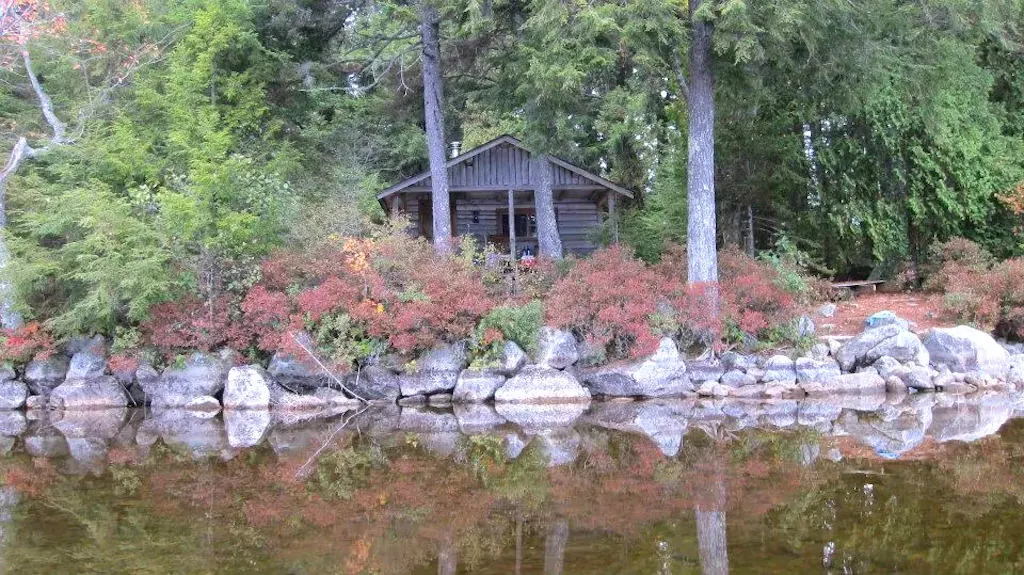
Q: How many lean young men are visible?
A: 0